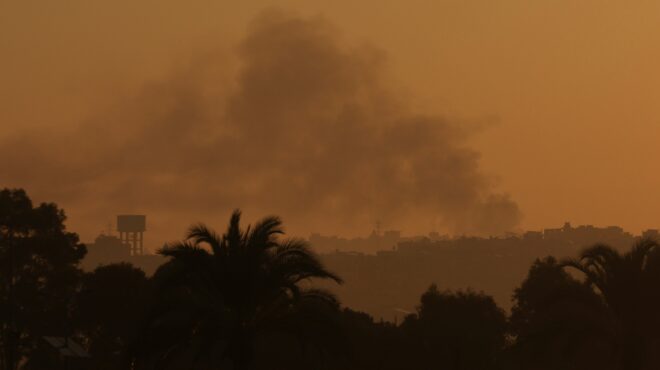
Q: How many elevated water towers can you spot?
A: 1